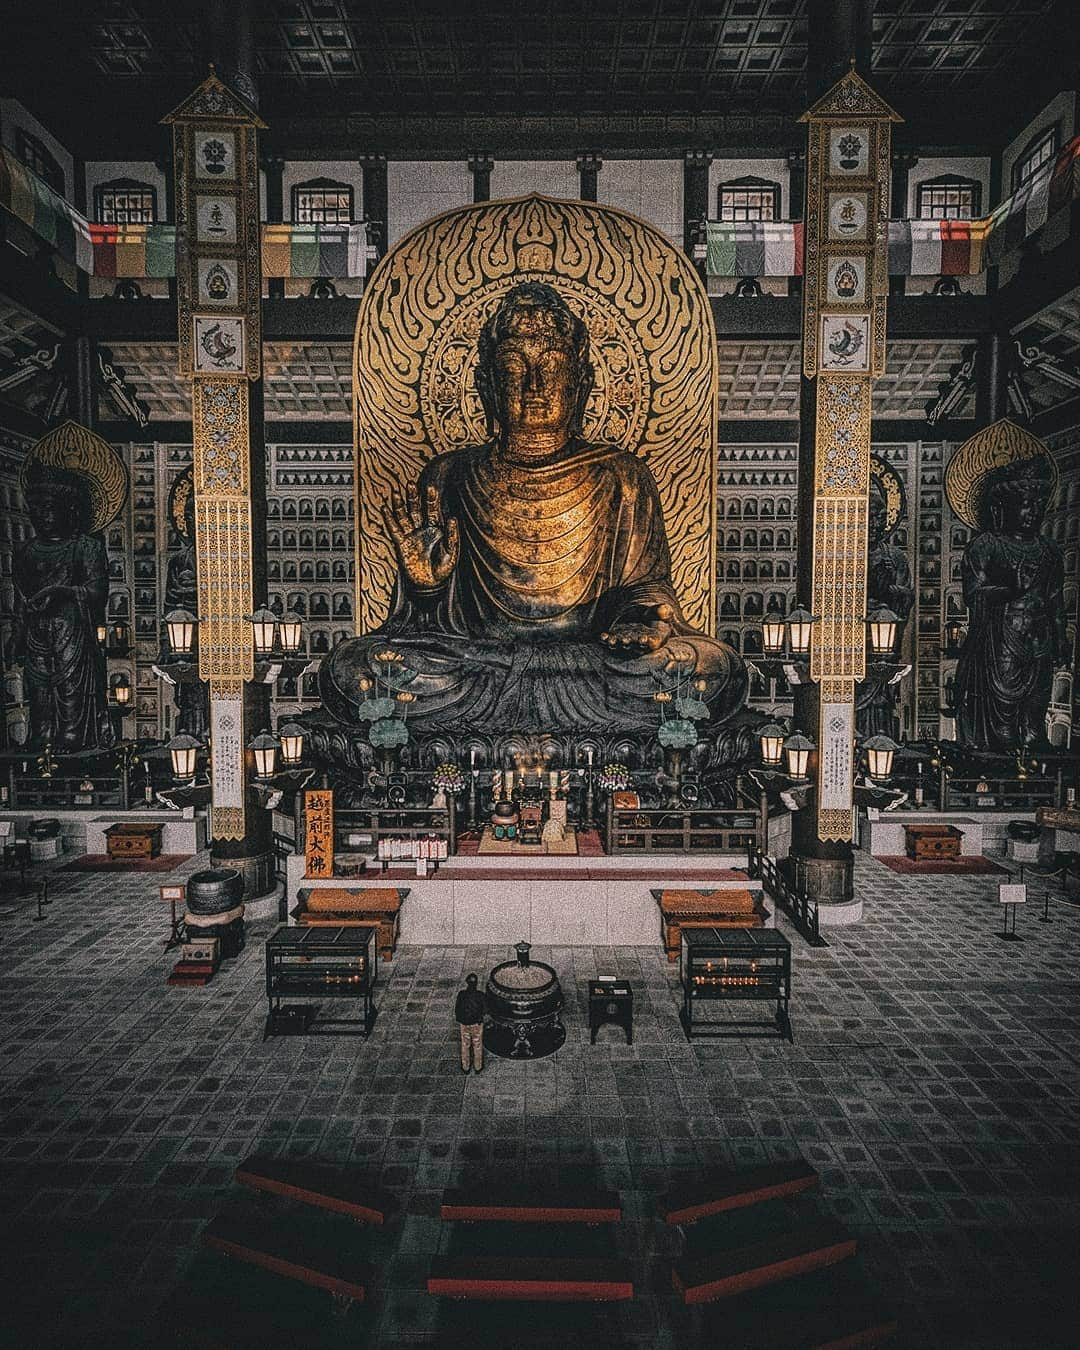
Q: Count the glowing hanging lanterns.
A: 12